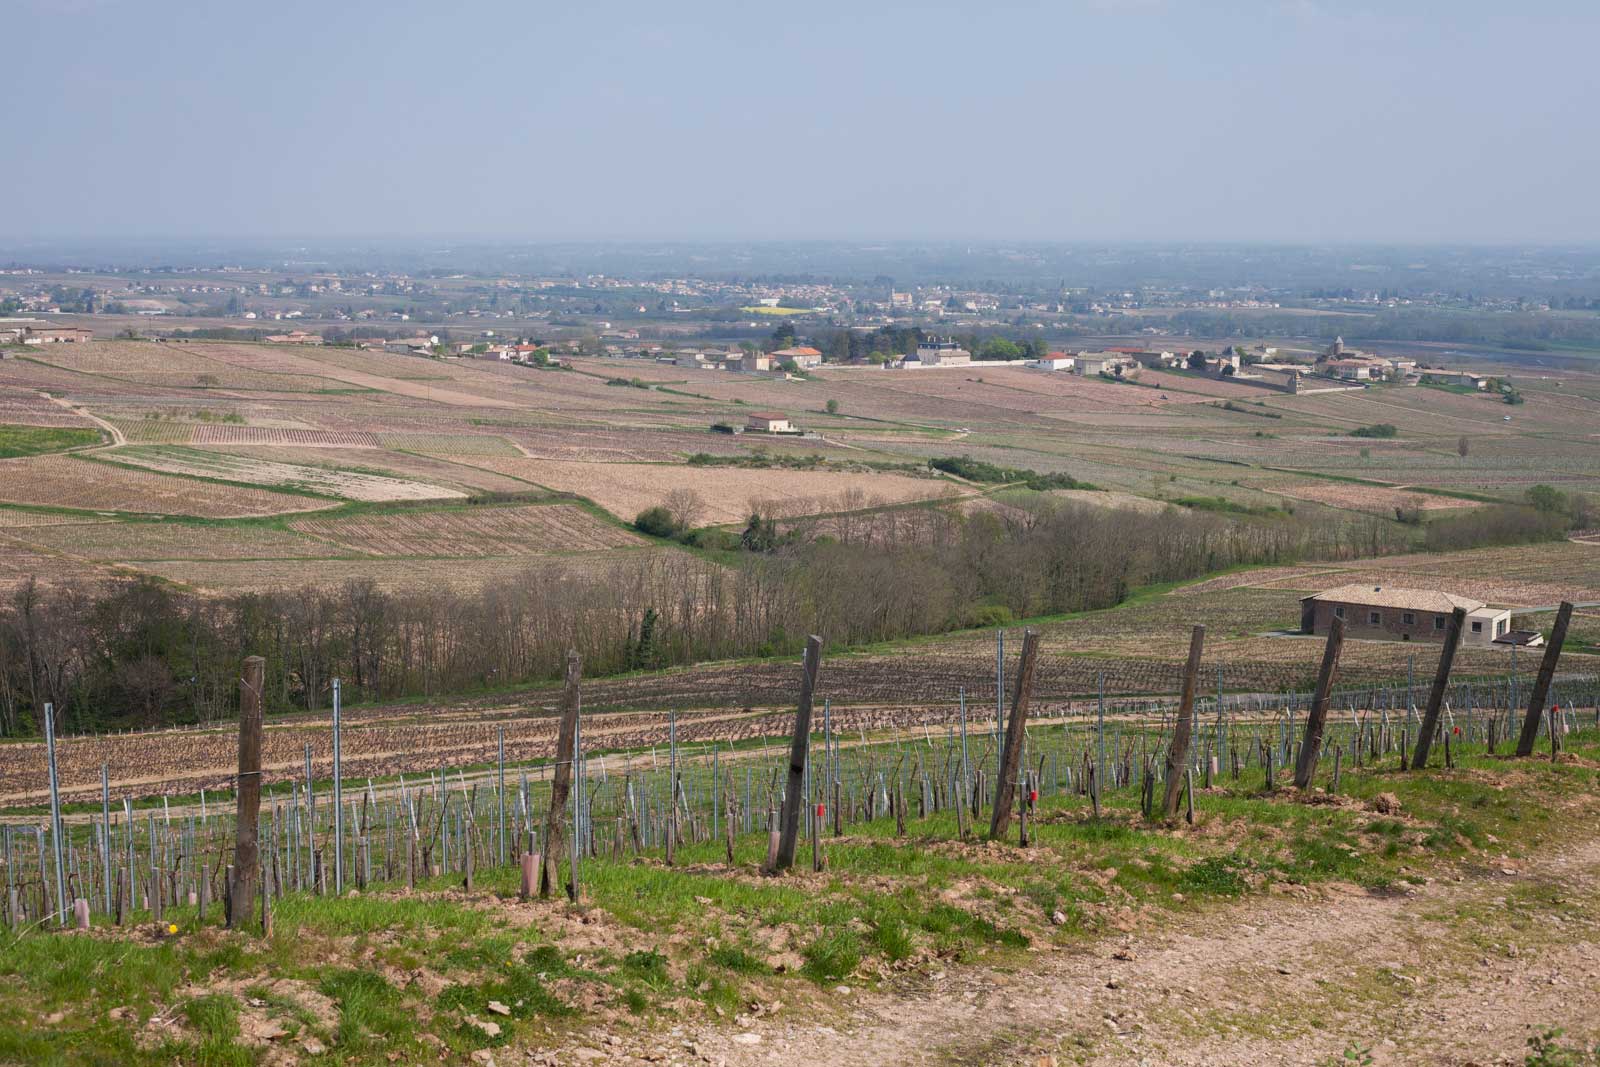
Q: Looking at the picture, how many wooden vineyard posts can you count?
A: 8